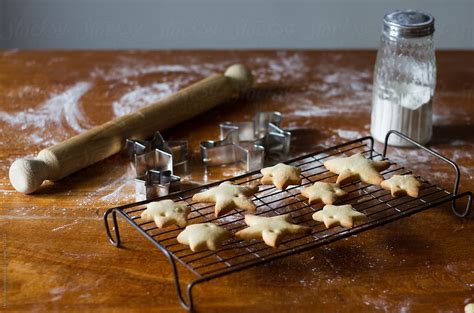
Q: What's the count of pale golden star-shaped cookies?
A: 9